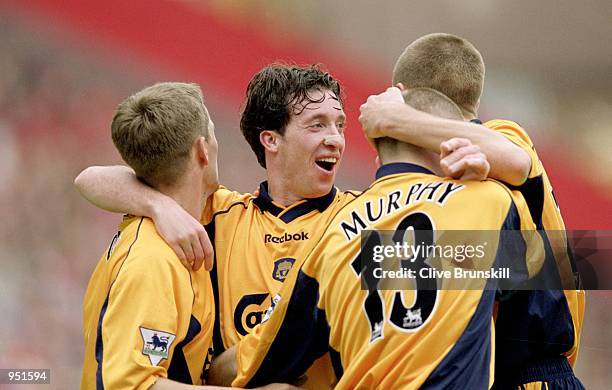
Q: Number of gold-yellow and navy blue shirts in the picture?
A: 4